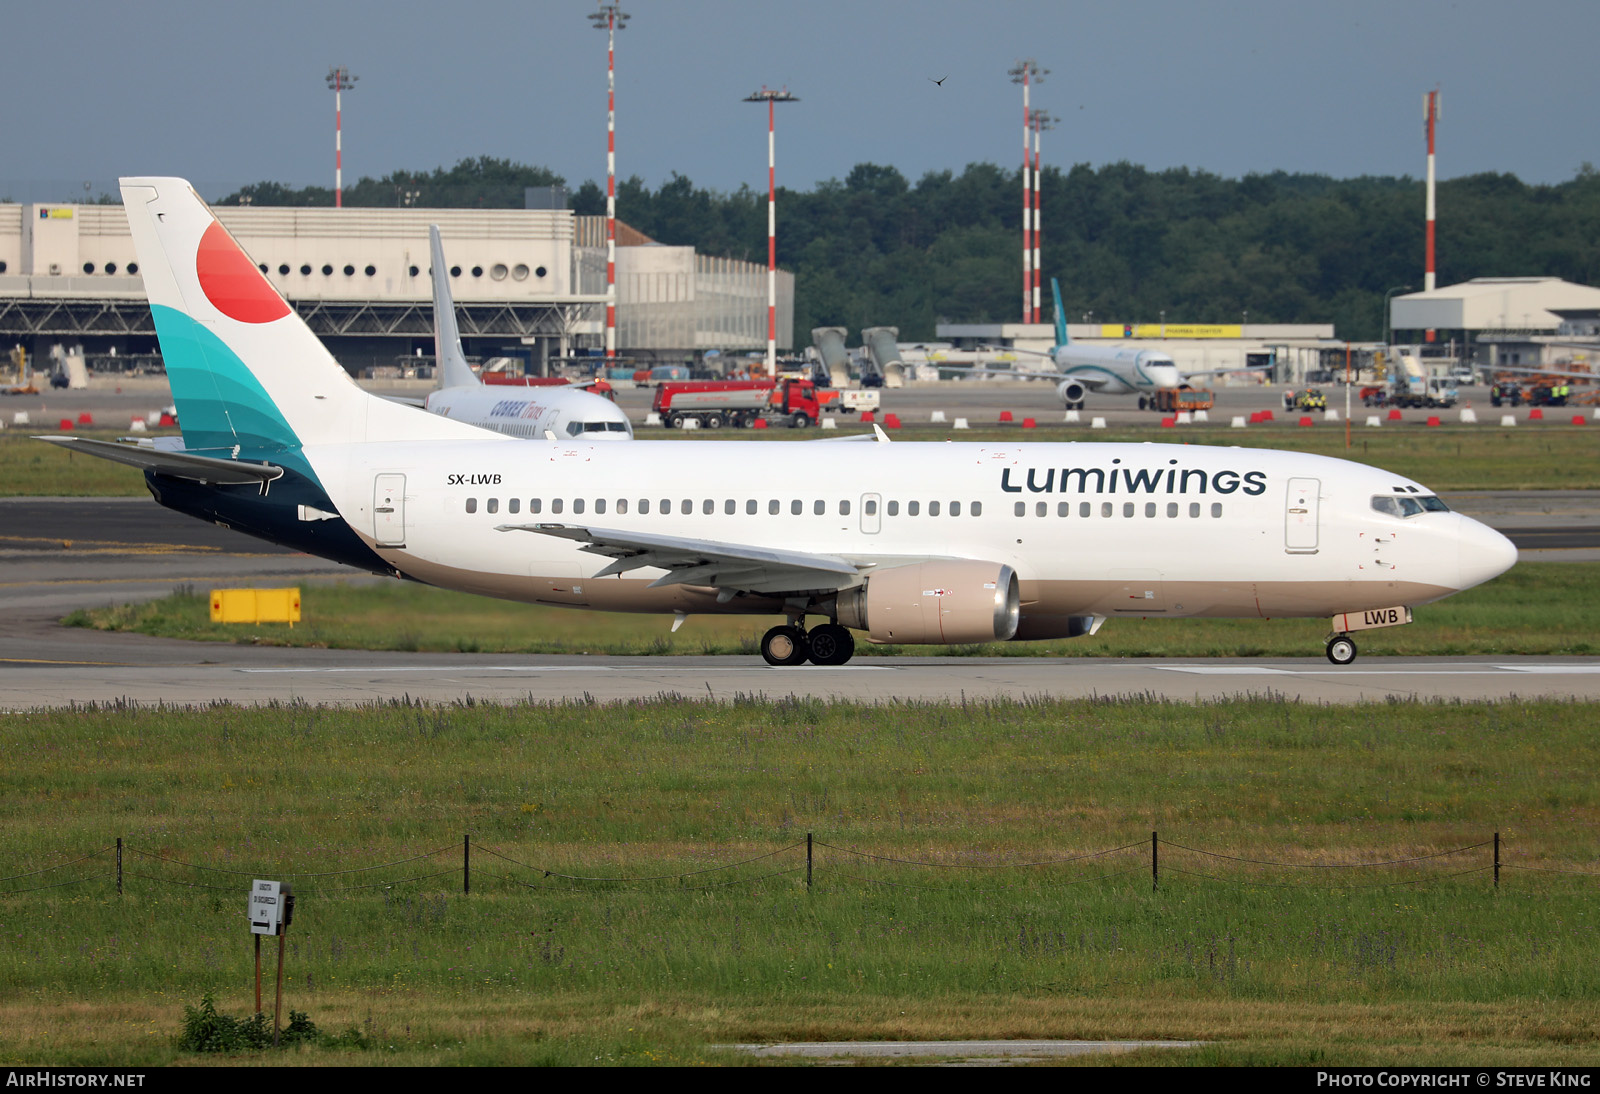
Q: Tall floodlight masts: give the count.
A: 5